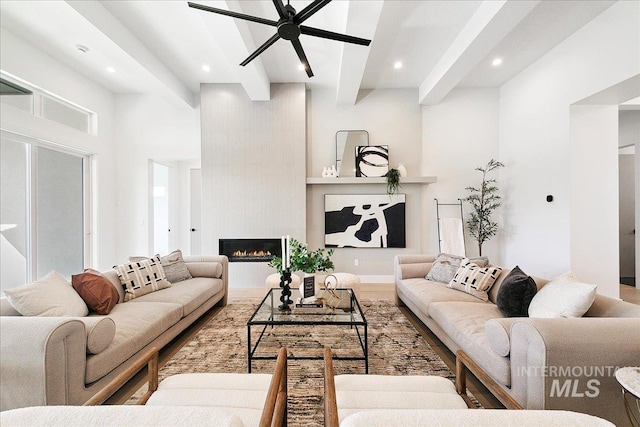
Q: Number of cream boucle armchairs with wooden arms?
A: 2